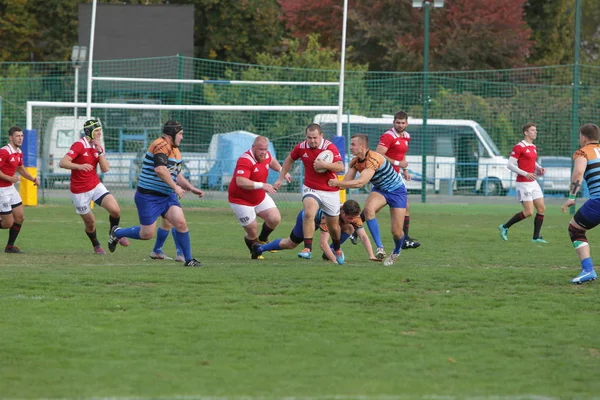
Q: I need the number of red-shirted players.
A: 6